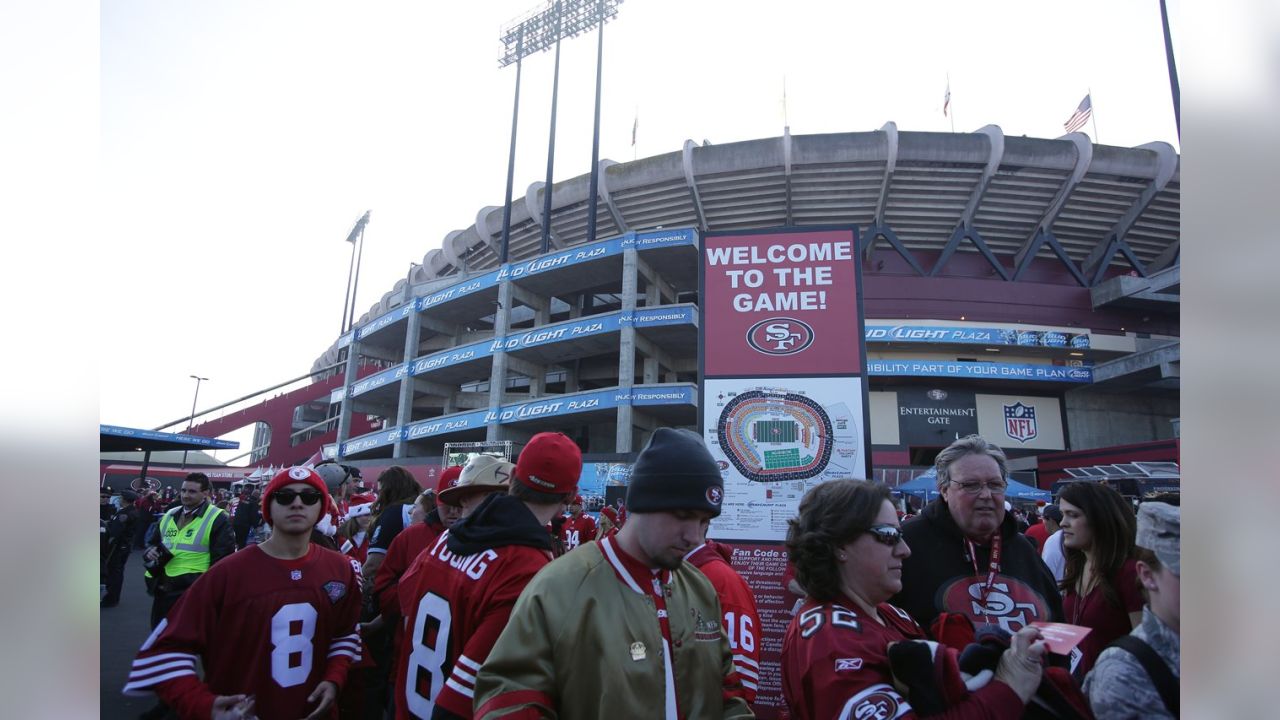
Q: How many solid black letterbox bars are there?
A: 0